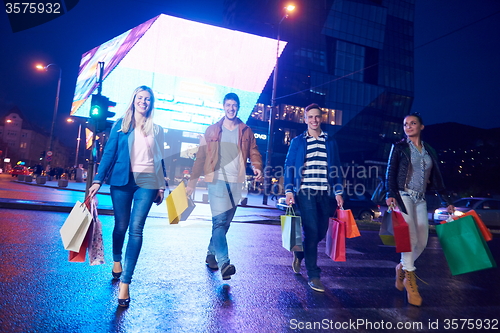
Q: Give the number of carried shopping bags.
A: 12